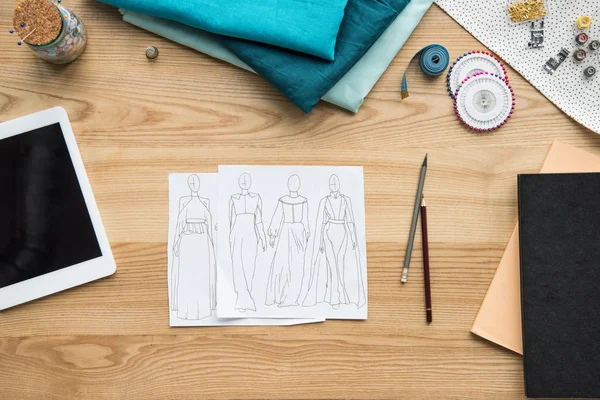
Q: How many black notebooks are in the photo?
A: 1